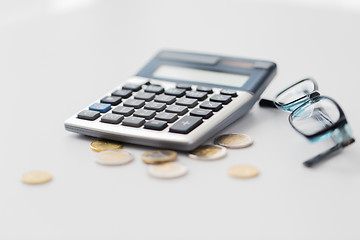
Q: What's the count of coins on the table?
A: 8